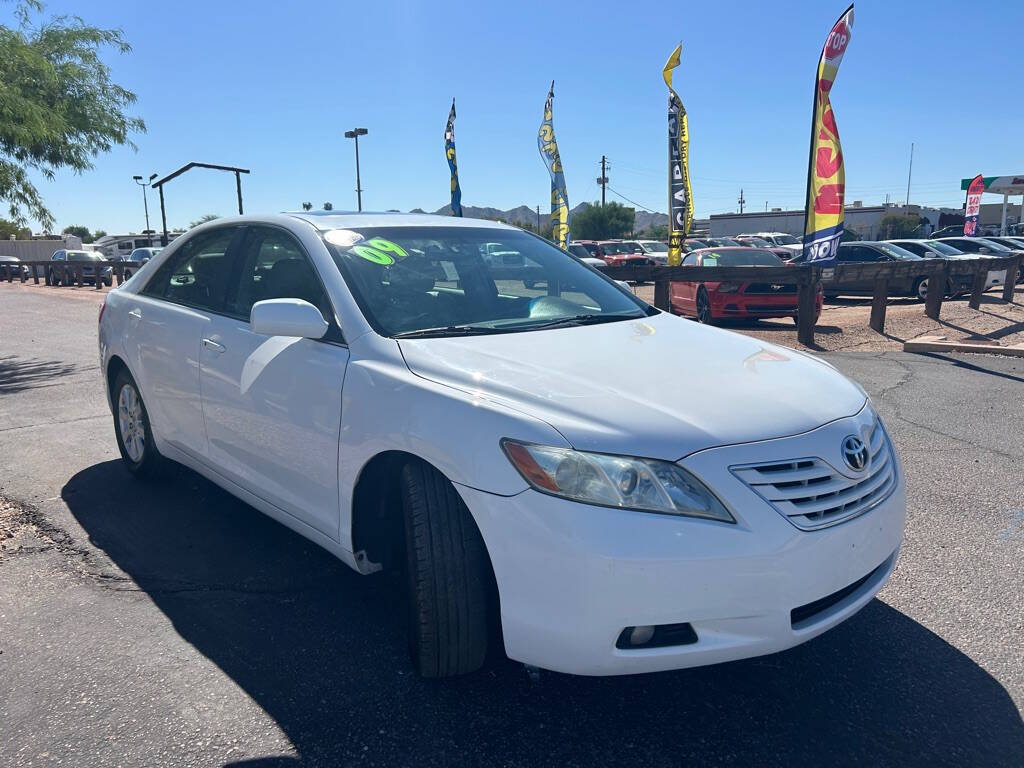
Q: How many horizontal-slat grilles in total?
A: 1